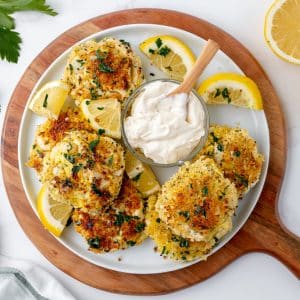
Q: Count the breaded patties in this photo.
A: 7